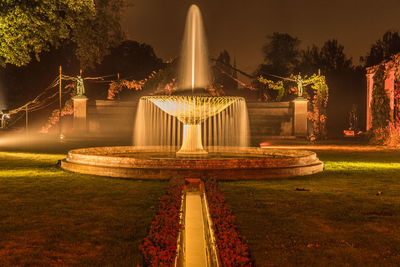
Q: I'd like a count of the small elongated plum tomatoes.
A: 0